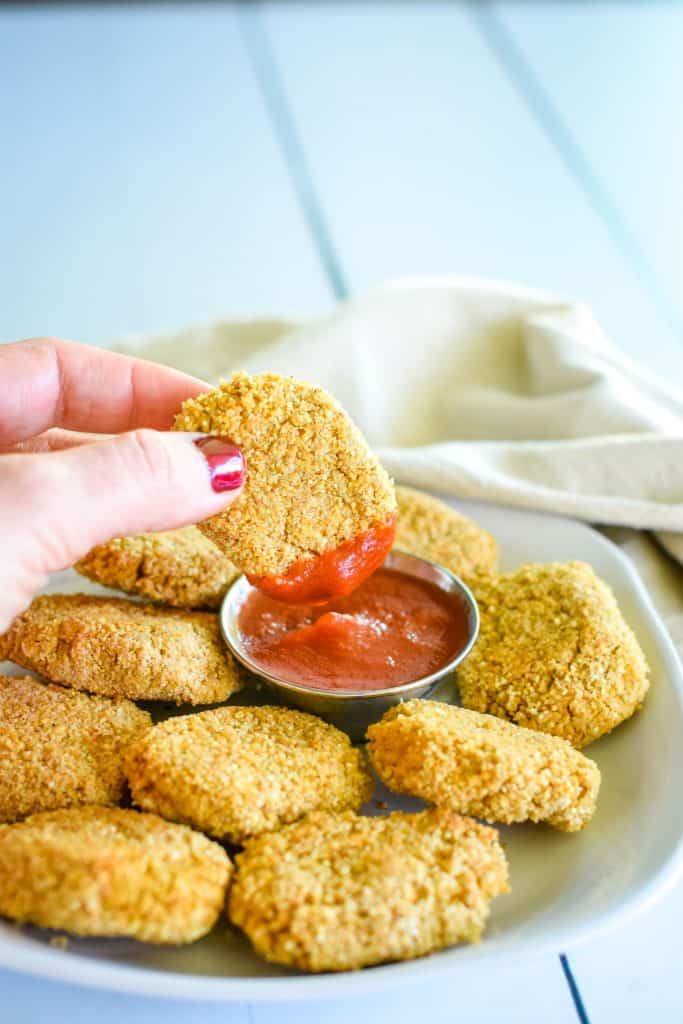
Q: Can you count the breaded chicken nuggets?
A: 10